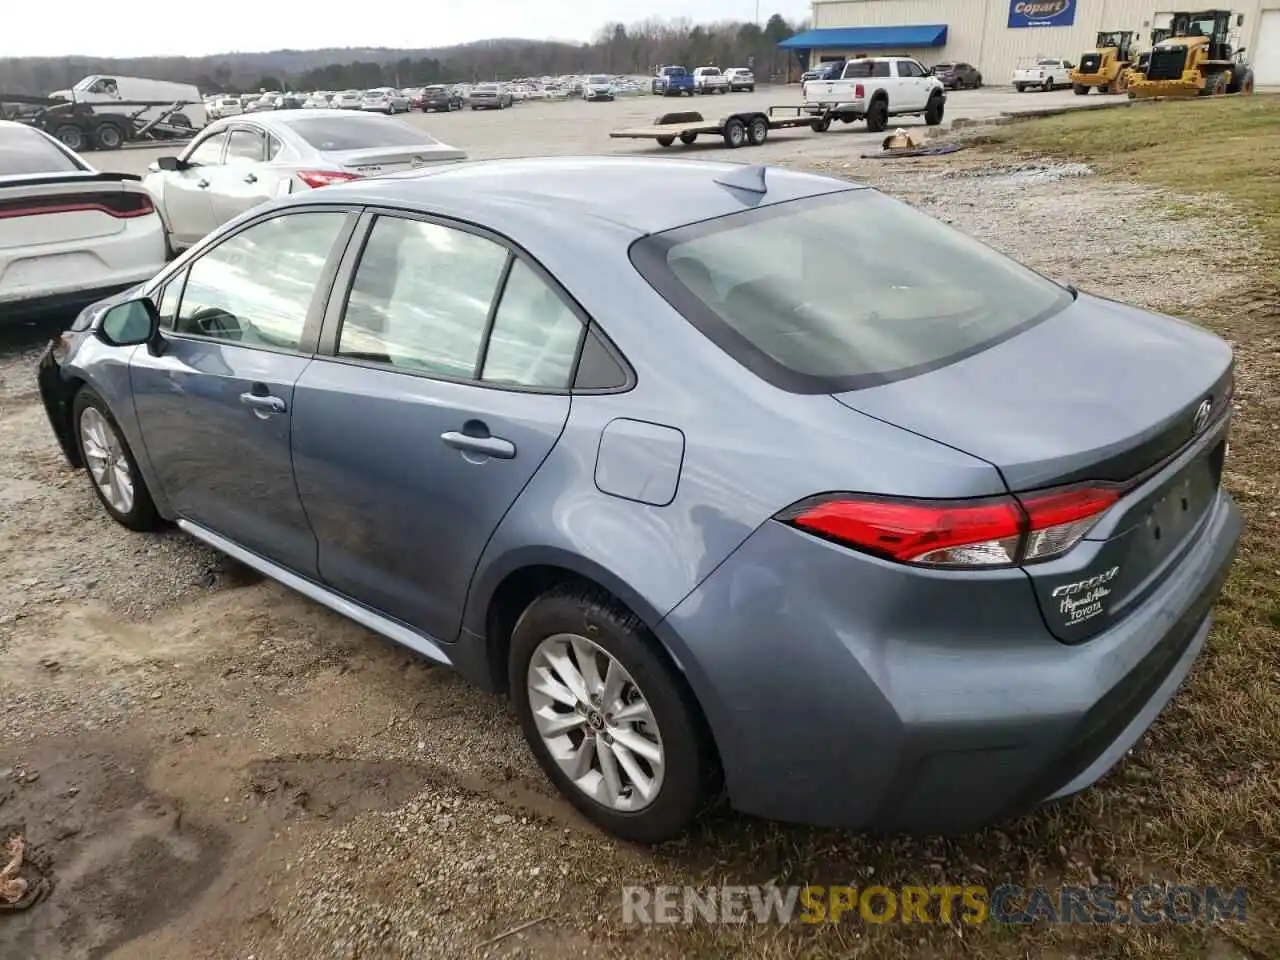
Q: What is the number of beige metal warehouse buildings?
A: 1